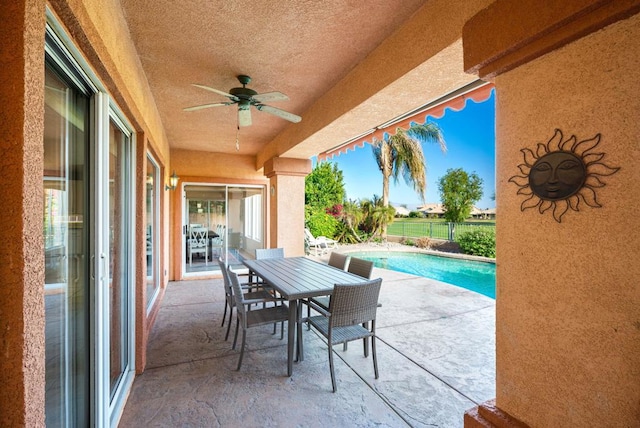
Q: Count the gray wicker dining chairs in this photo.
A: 6